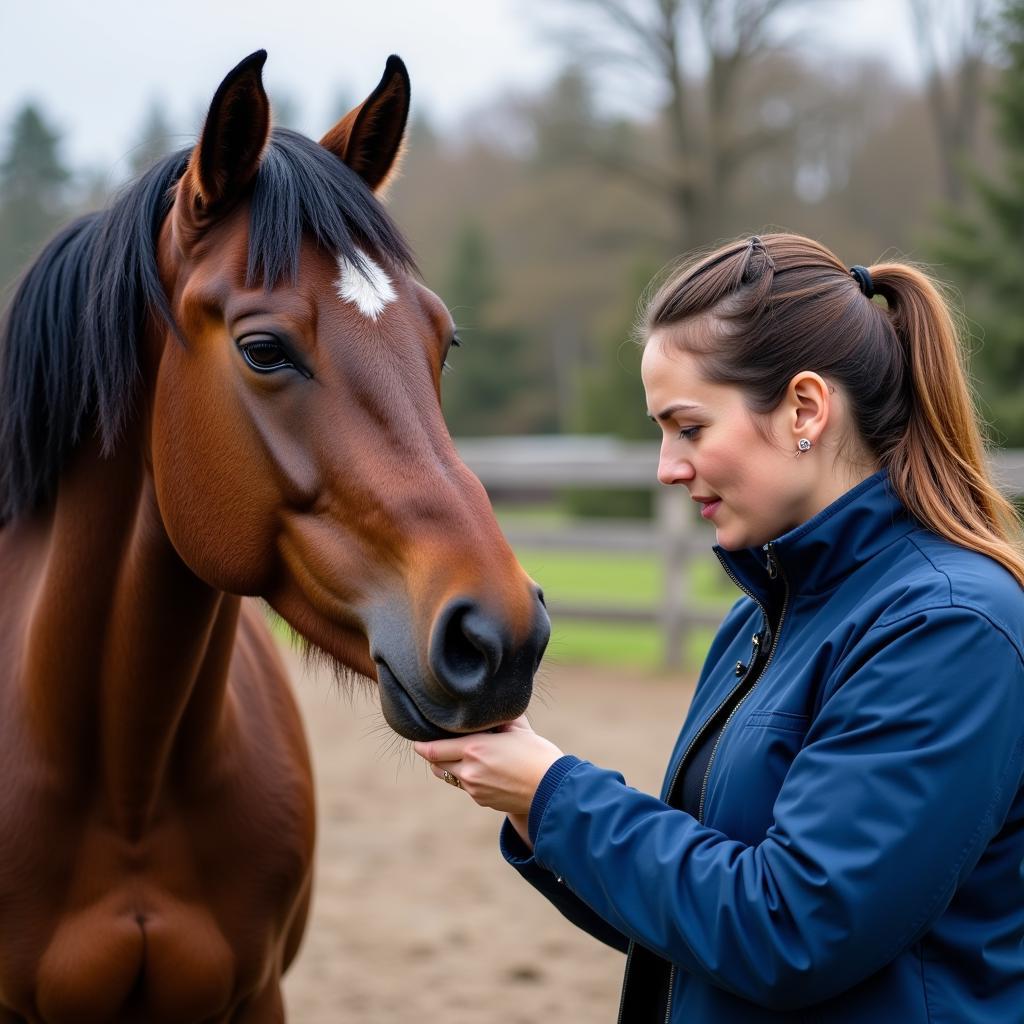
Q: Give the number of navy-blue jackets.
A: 1